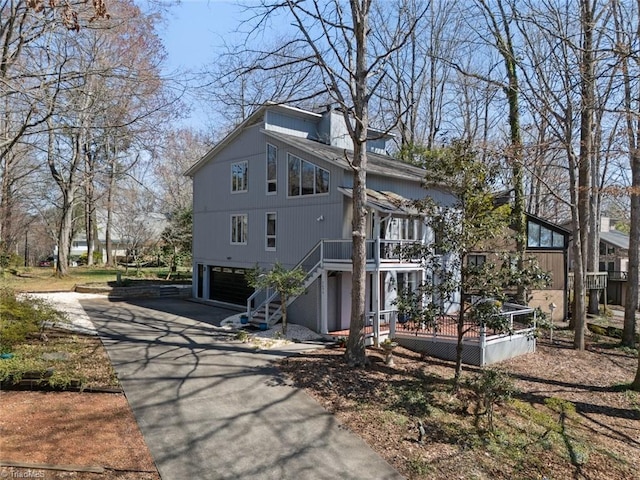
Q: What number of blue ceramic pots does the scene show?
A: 2